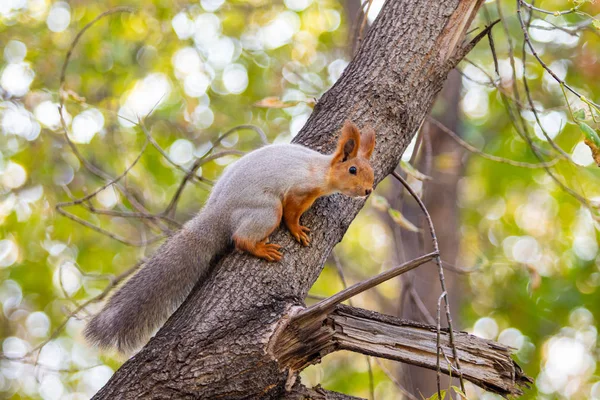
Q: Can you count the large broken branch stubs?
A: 1